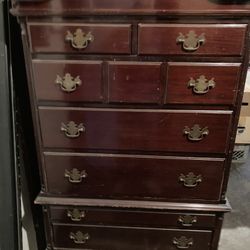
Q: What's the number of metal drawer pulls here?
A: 12